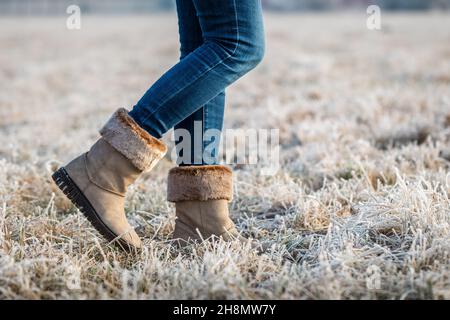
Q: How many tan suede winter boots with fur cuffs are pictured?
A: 2